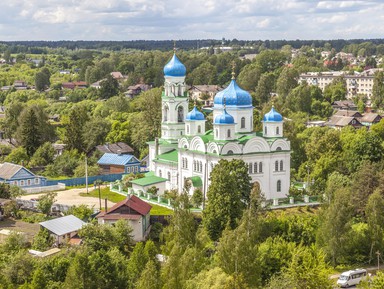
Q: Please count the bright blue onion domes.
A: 5